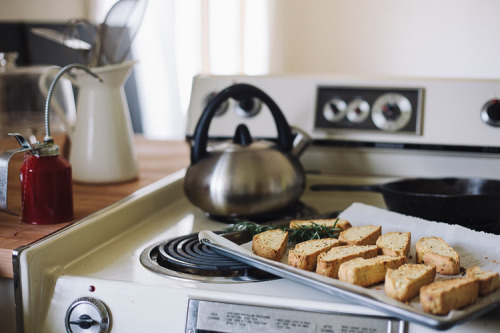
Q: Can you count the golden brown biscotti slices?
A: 11